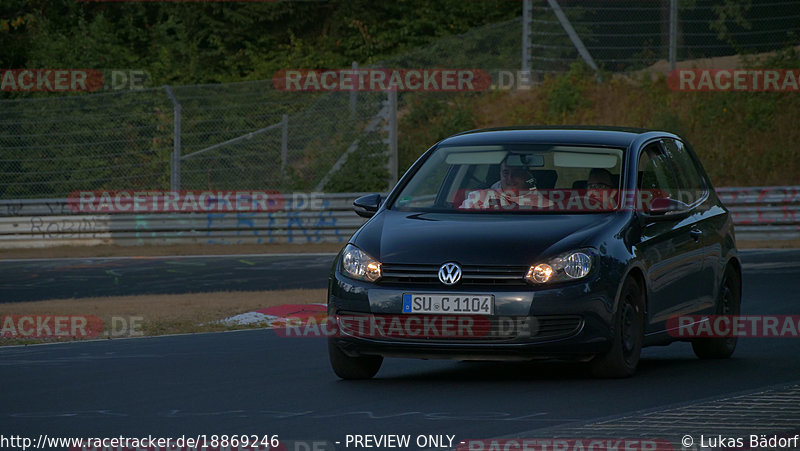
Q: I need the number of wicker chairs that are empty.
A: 0